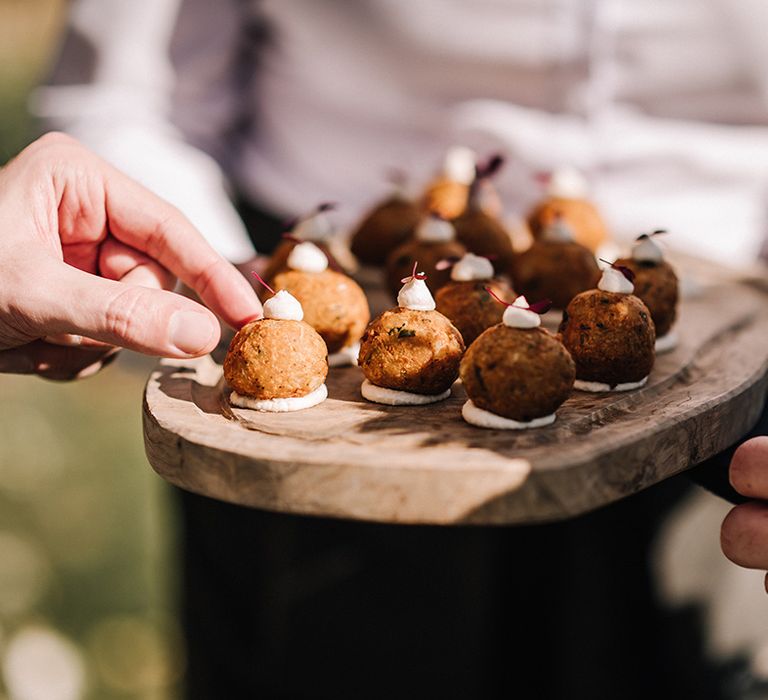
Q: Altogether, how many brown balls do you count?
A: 14